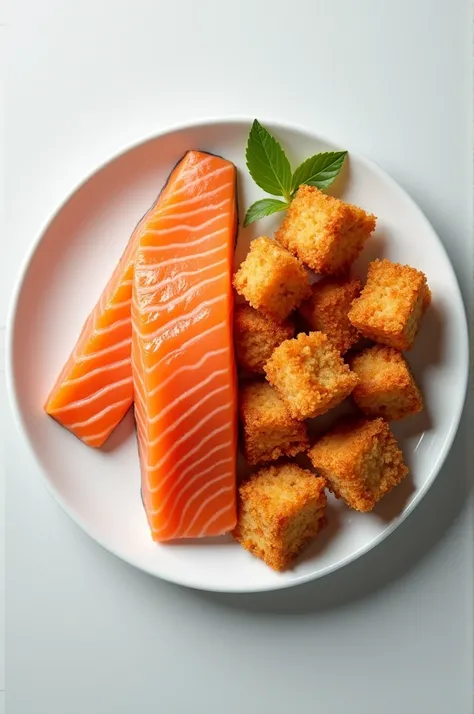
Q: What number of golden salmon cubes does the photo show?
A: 10